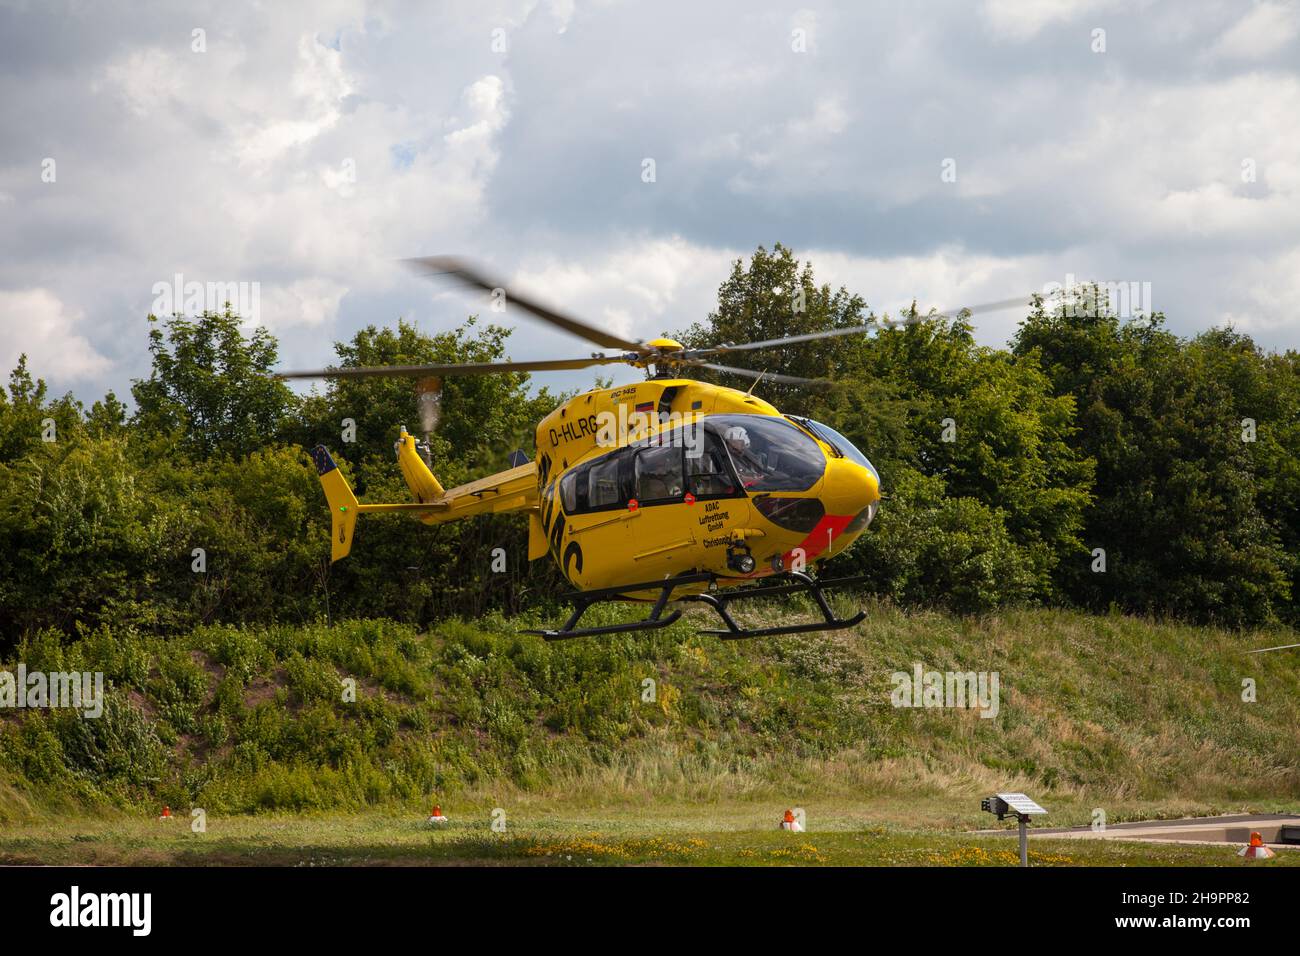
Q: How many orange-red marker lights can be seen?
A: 4